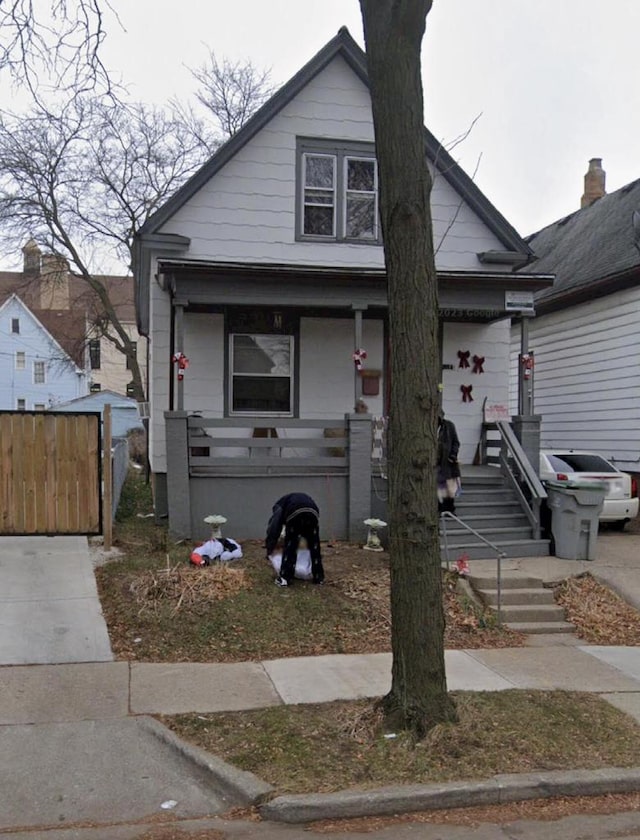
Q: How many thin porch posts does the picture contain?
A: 3